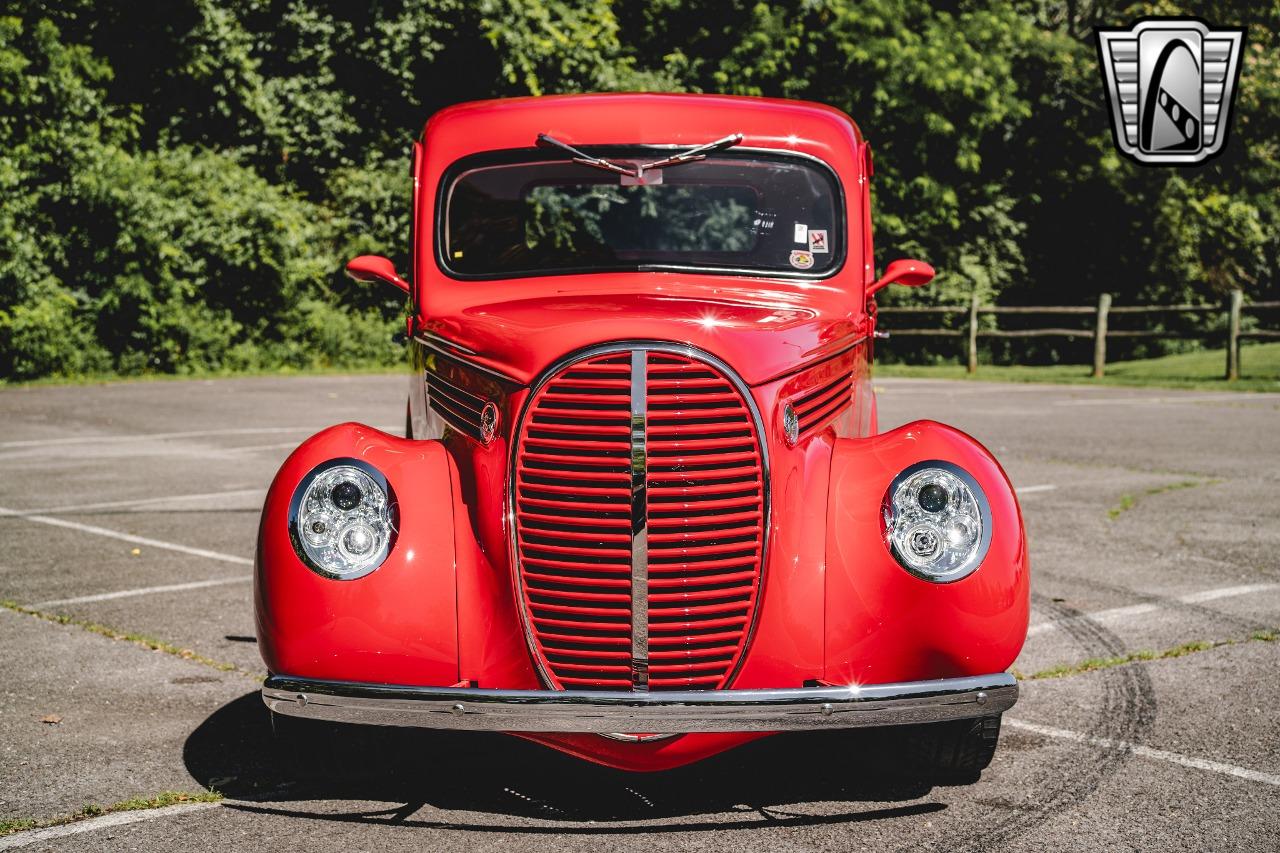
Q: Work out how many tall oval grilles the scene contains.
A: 1